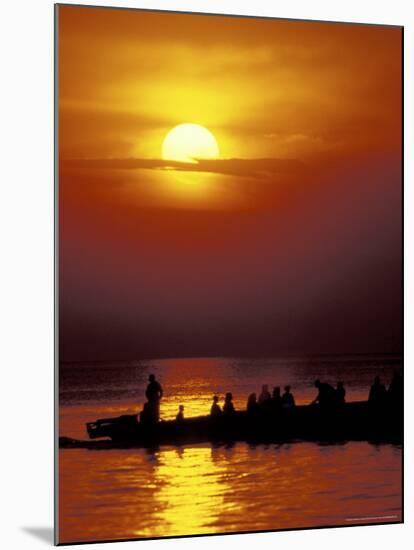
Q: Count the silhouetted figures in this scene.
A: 12